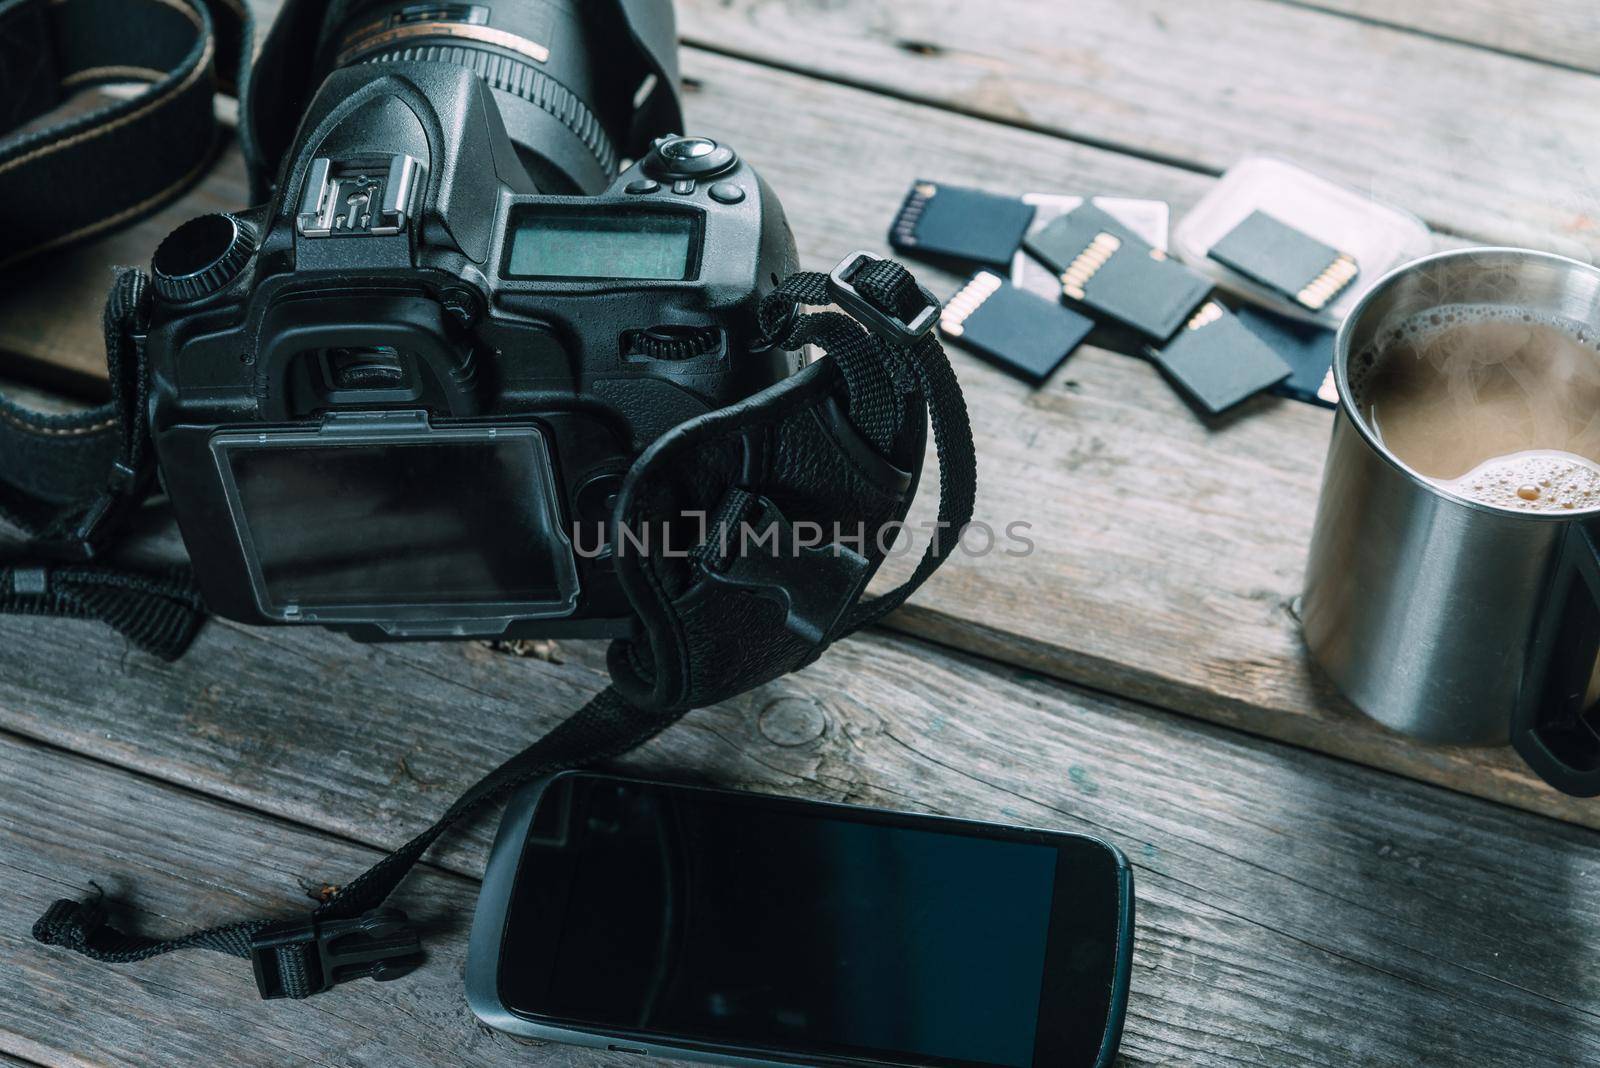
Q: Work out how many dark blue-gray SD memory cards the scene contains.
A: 7